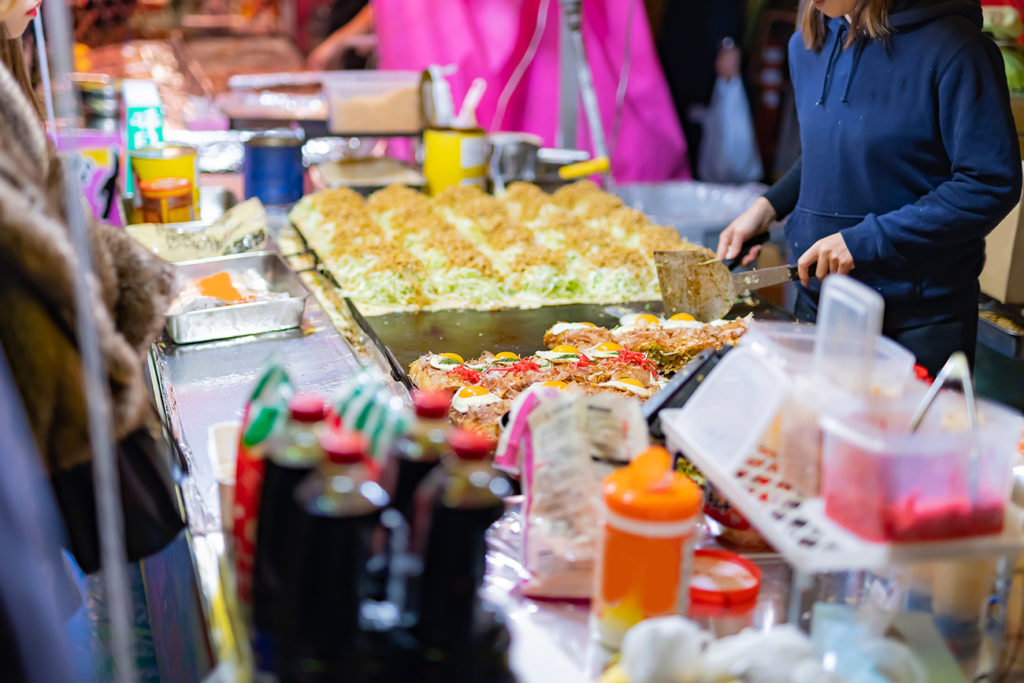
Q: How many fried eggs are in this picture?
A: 10